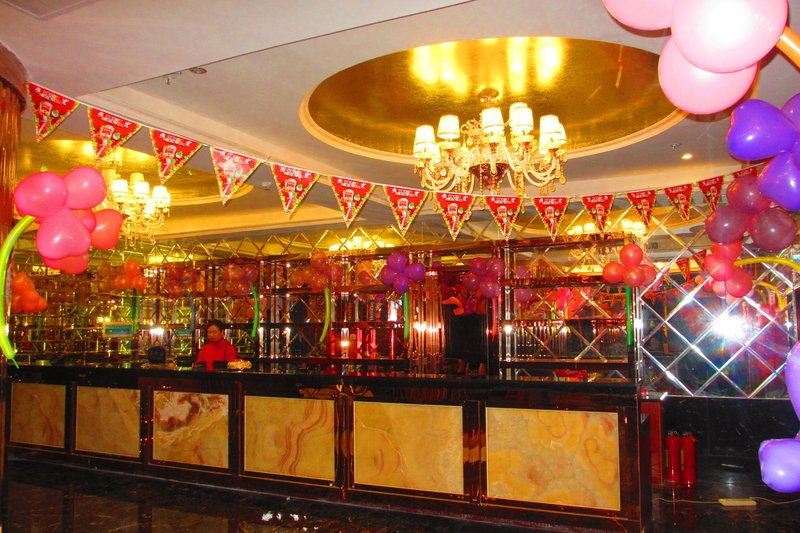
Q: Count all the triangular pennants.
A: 15